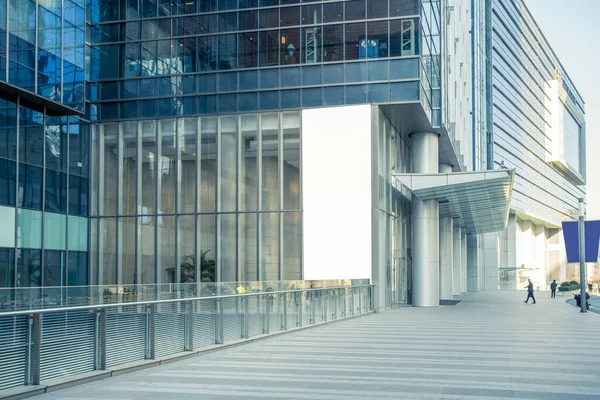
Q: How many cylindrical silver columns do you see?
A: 4